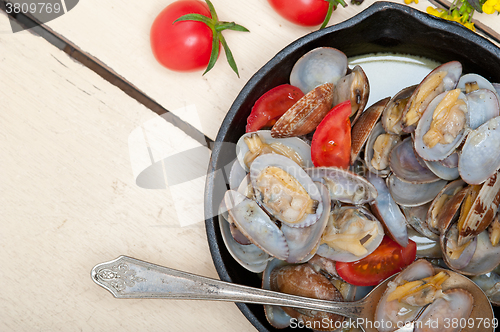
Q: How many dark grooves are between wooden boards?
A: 2